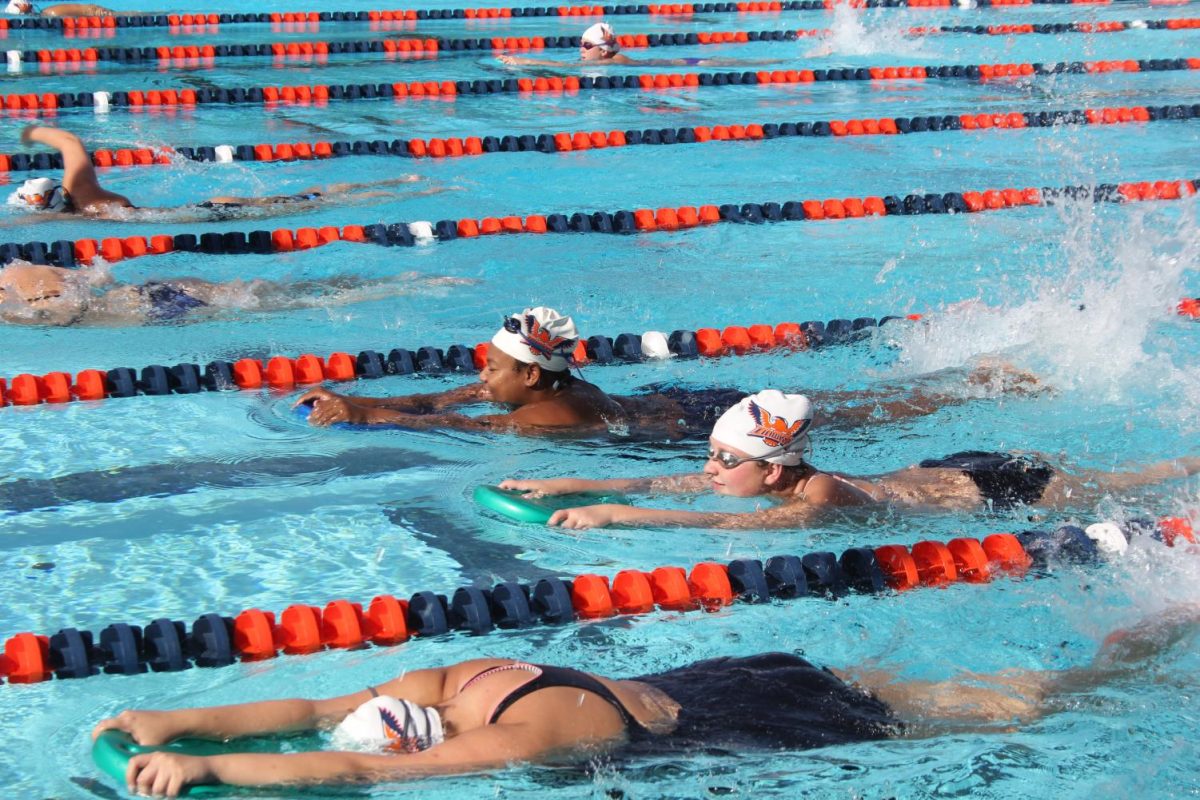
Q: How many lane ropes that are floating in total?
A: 7